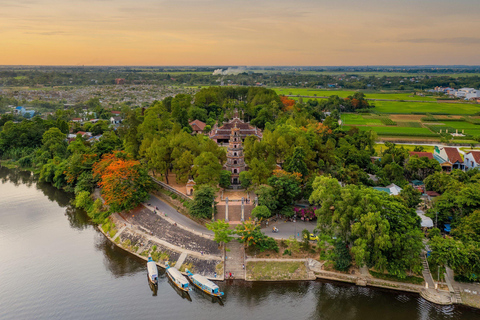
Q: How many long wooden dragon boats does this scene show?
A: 3